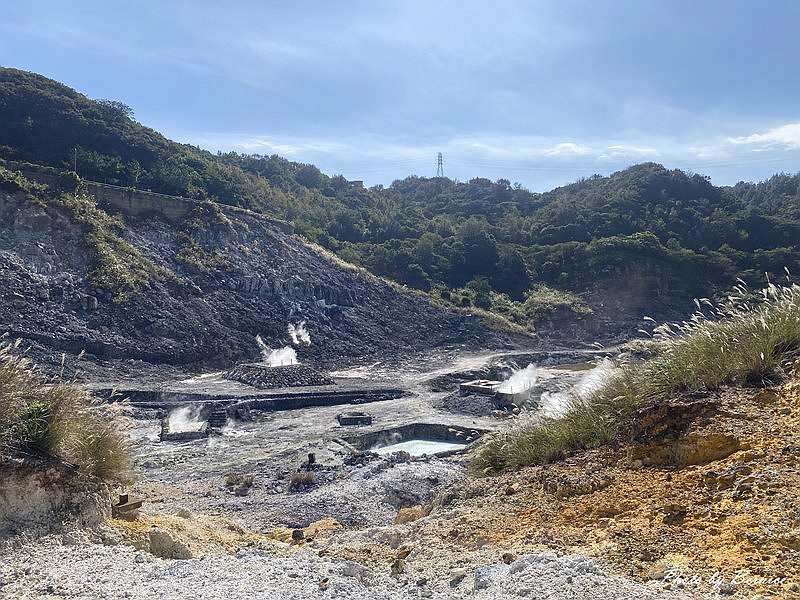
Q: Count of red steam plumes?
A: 0